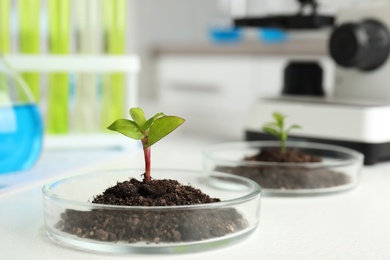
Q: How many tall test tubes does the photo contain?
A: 5